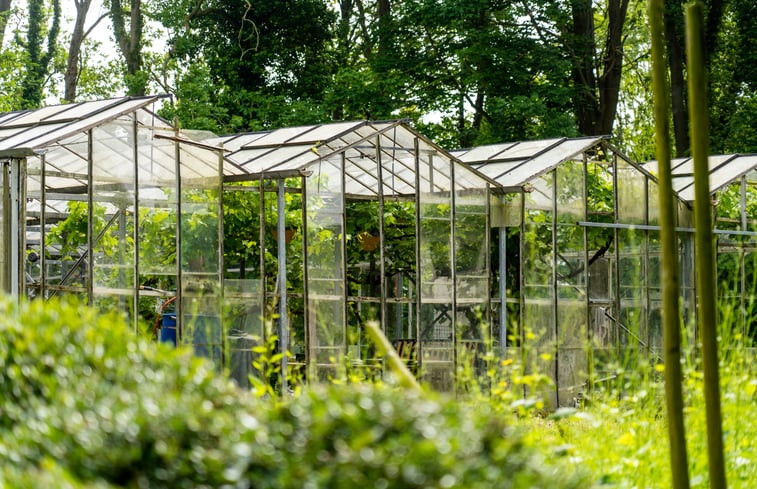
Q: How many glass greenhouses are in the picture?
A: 4